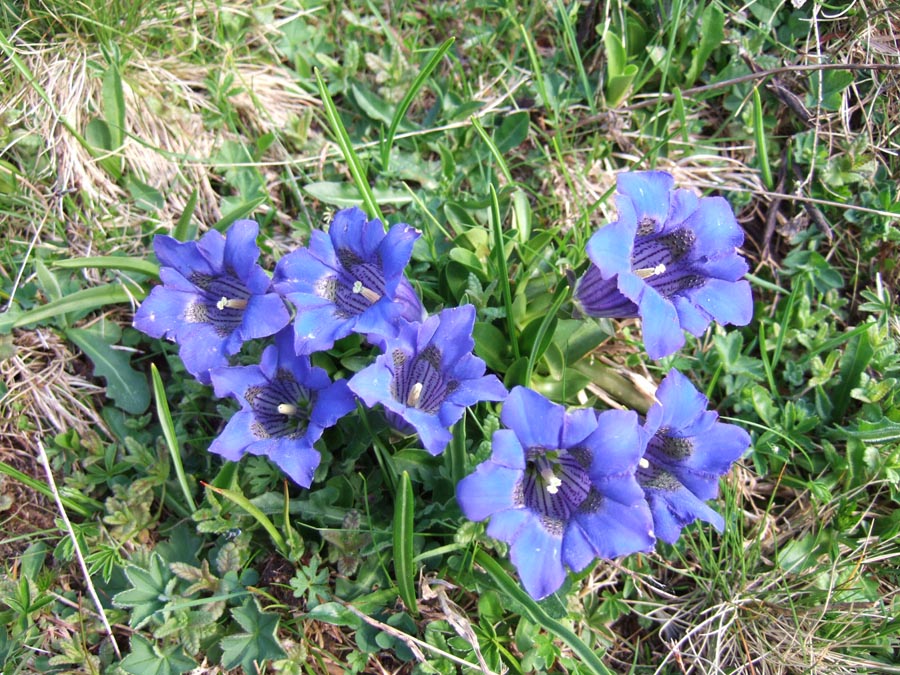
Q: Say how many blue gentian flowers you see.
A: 7